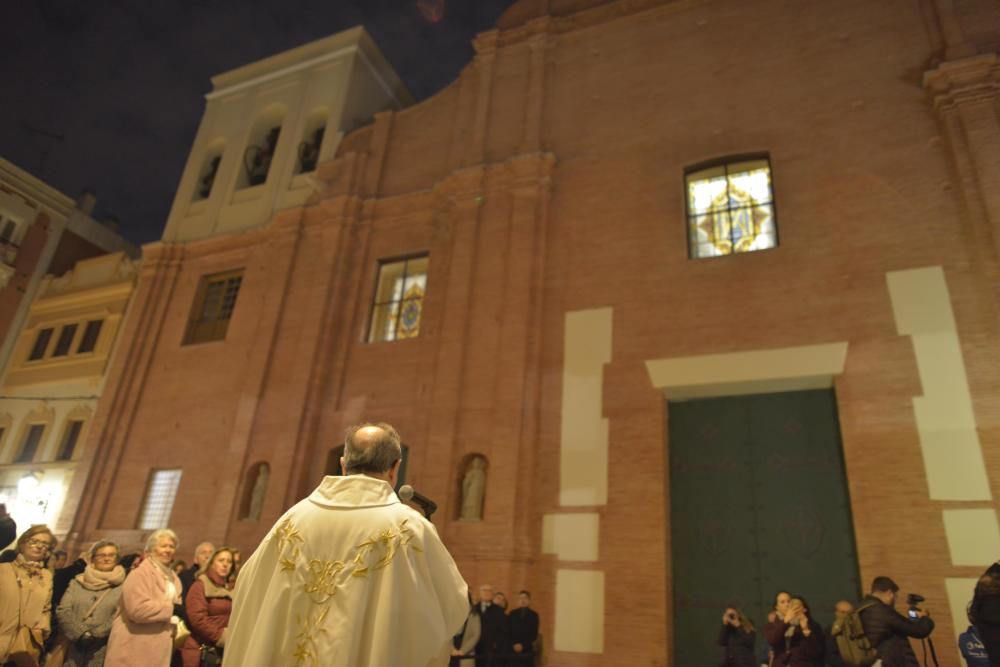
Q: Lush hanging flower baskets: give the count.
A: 0